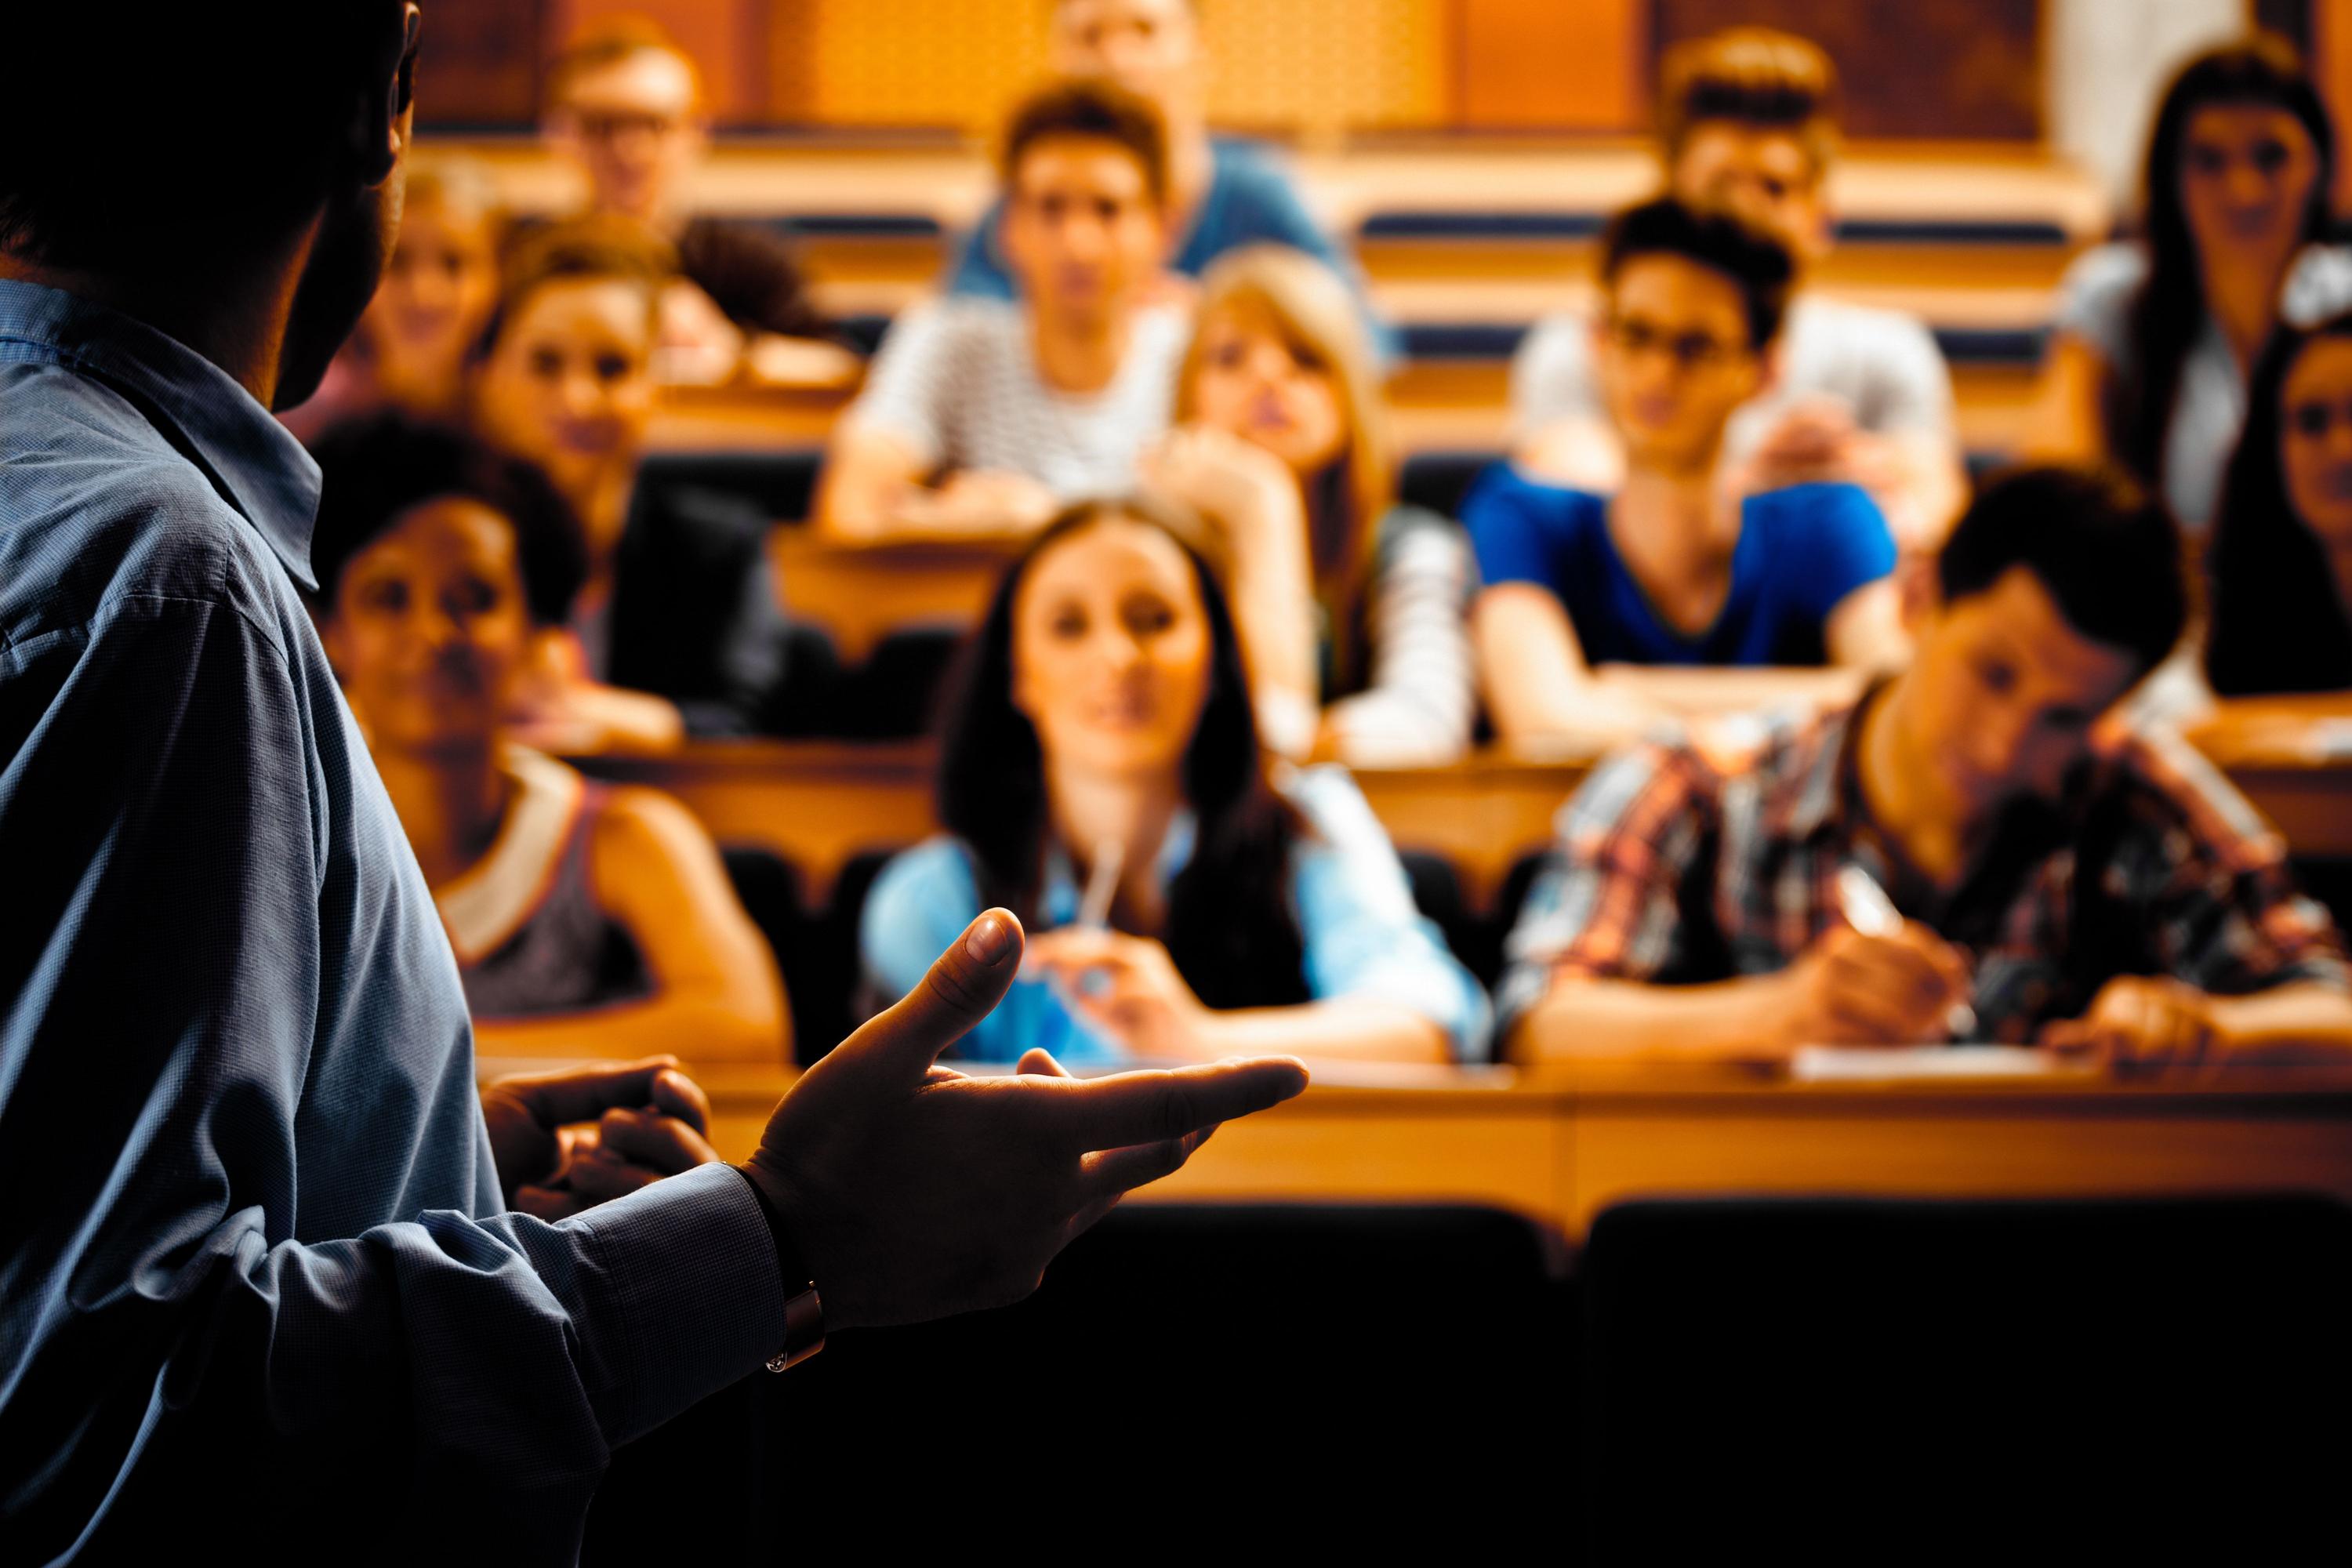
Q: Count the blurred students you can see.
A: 13